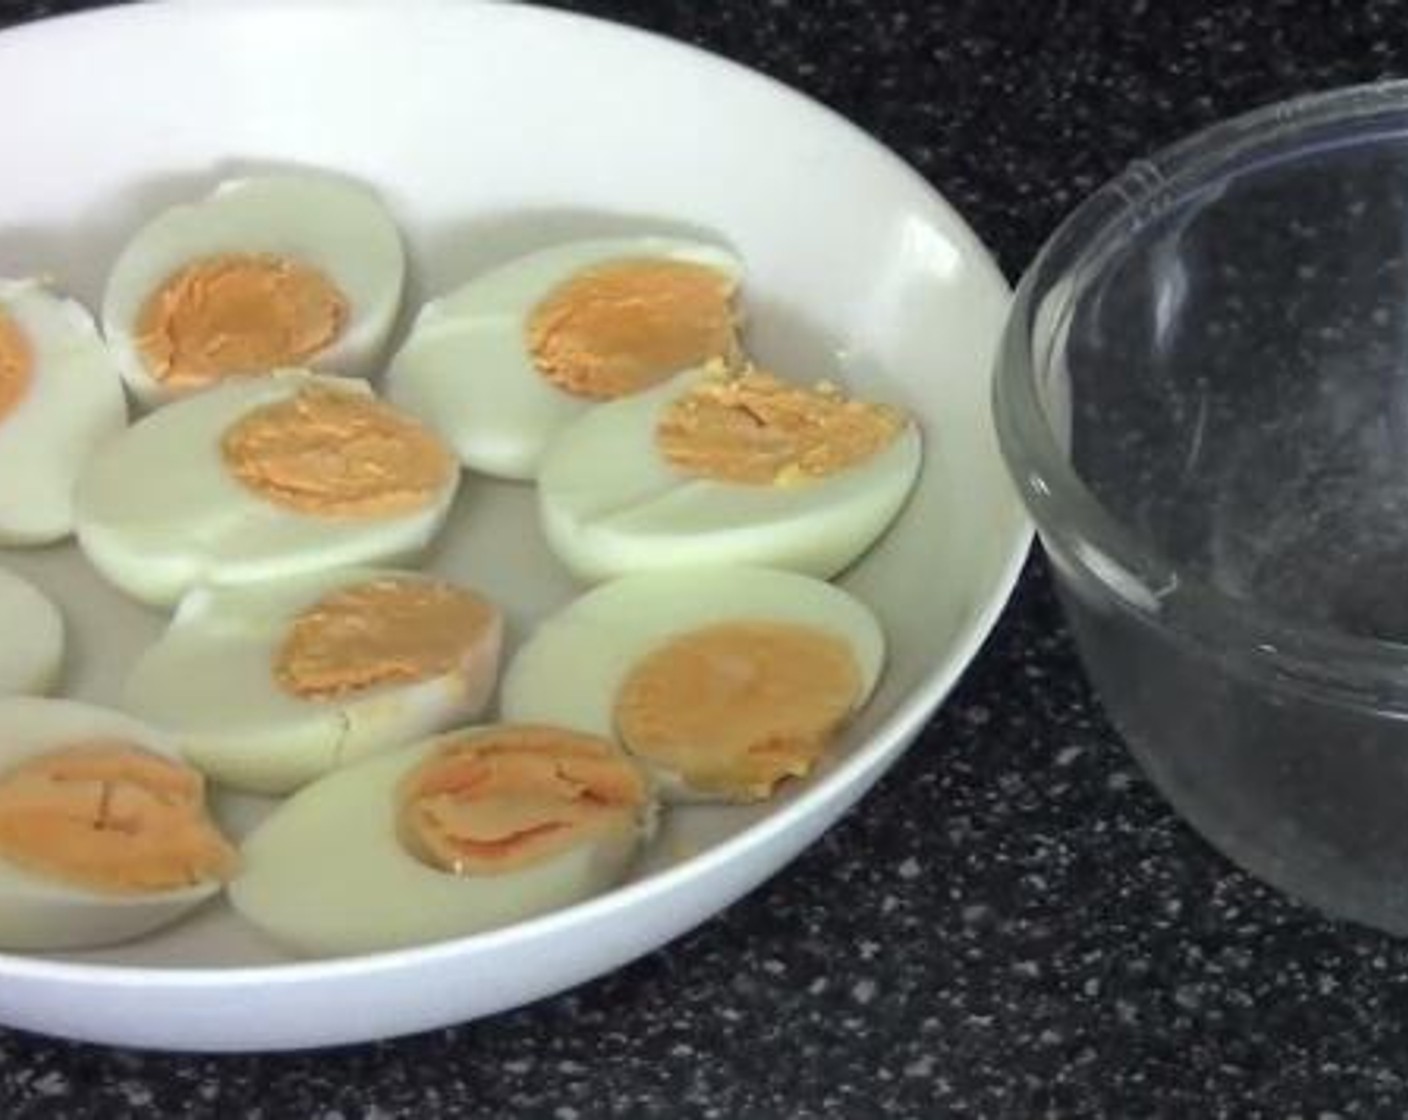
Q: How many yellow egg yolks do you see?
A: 9